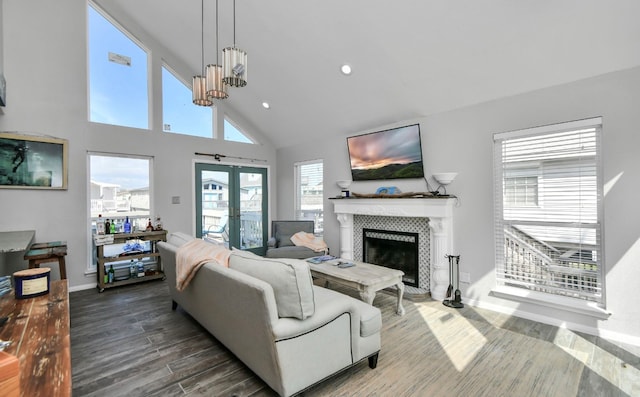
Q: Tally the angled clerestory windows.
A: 3